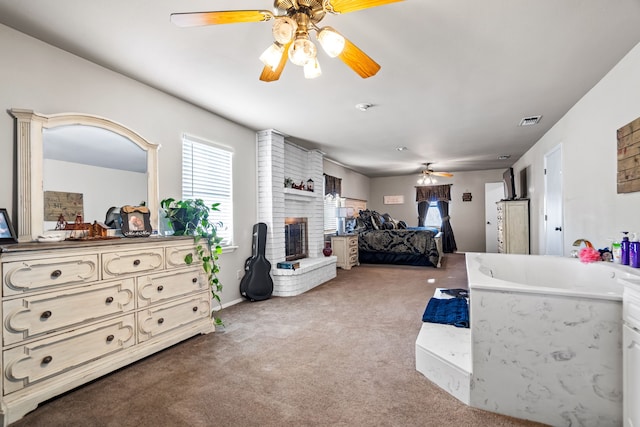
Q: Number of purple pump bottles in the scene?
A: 2